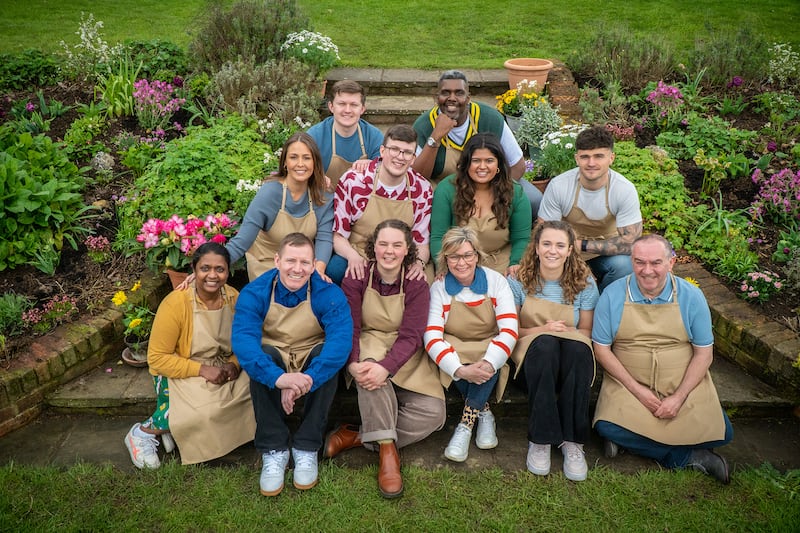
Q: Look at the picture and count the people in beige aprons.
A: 12